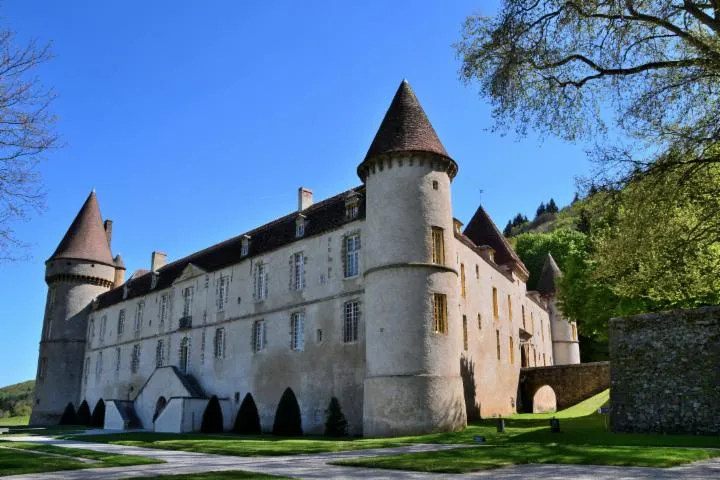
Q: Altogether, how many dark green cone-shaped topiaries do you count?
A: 7